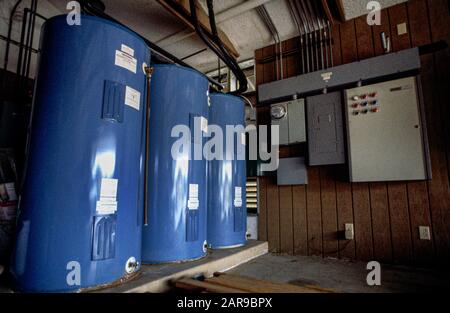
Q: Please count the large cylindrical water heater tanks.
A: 3